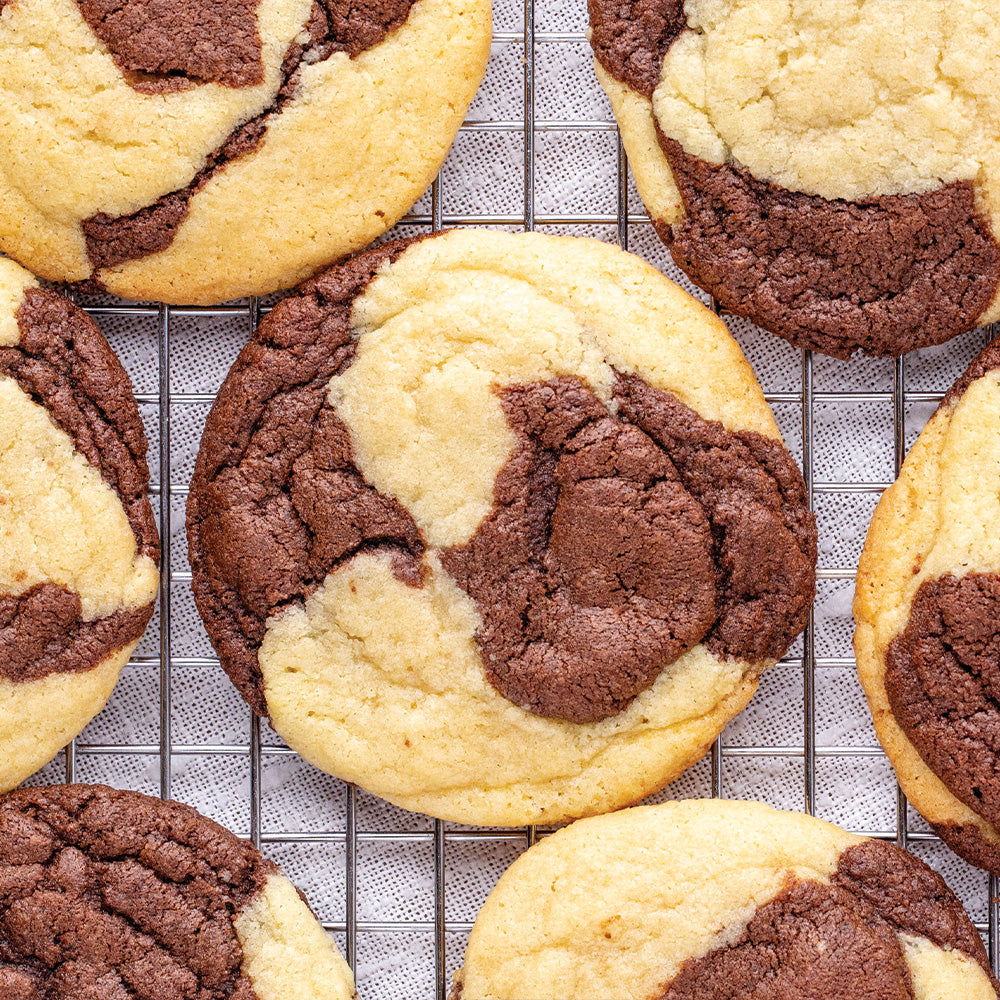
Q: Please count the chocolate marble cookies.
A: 7